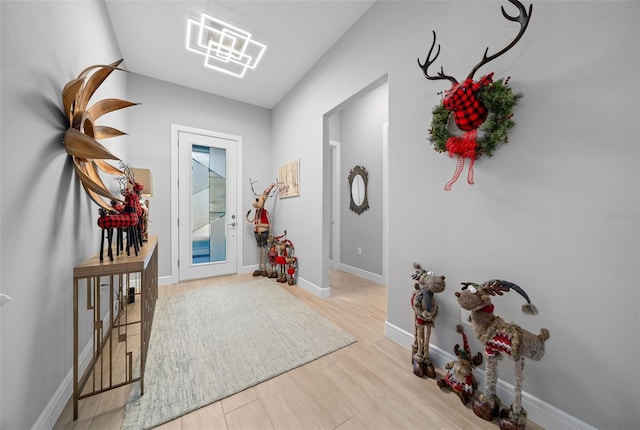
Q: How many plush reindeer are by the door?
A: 4